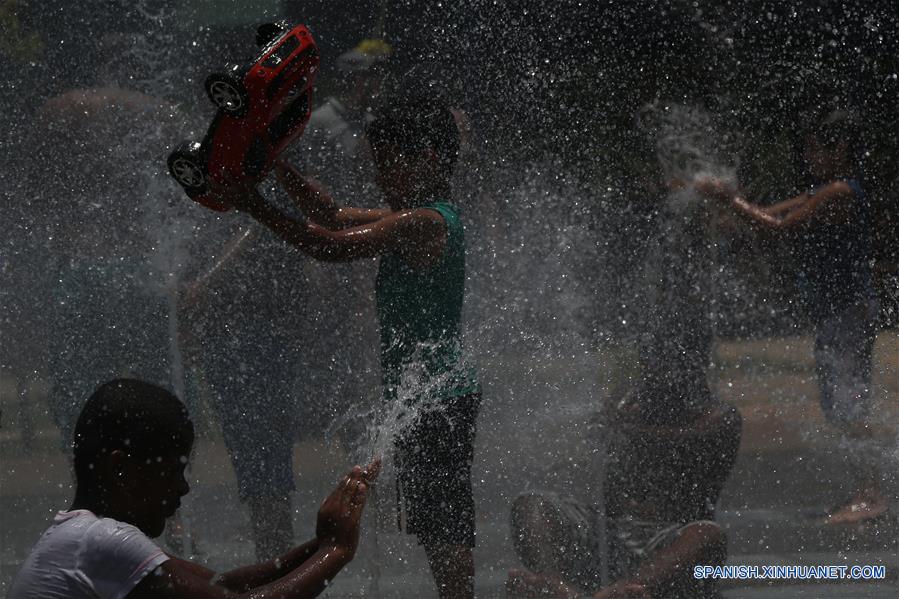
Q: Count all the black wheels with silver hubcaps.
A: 2